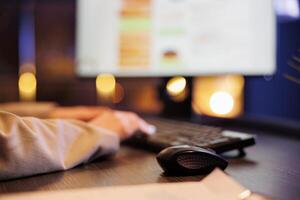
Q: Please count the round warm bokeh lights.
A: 4